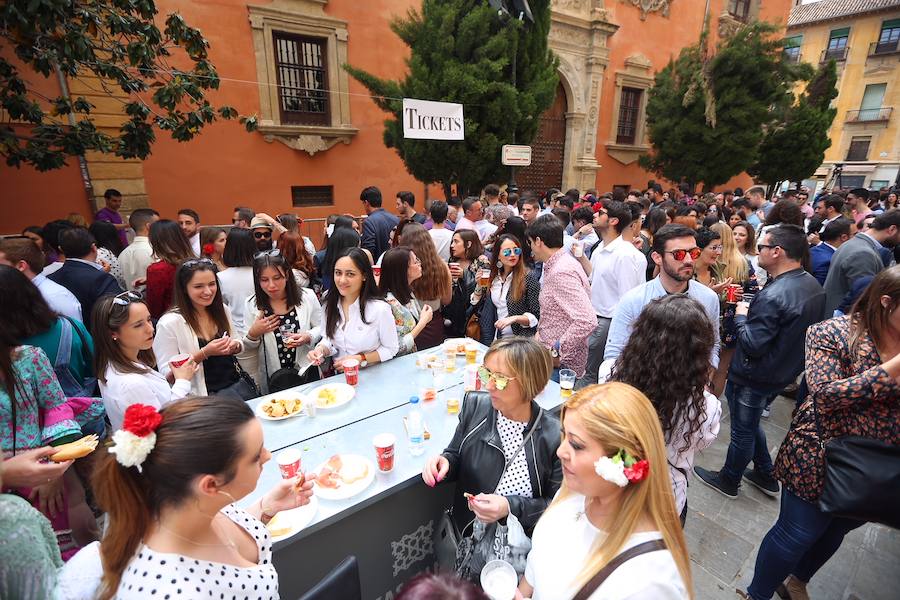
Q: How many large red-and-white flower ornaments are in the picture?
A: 2